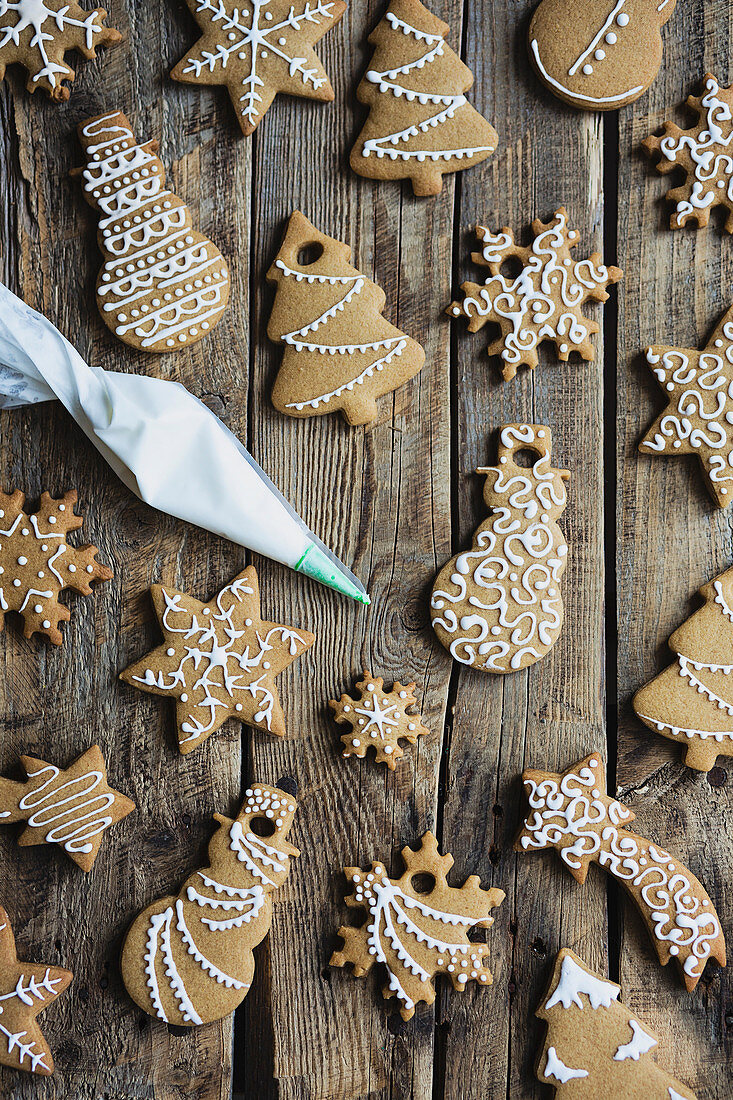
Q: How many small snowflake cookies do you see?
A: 1